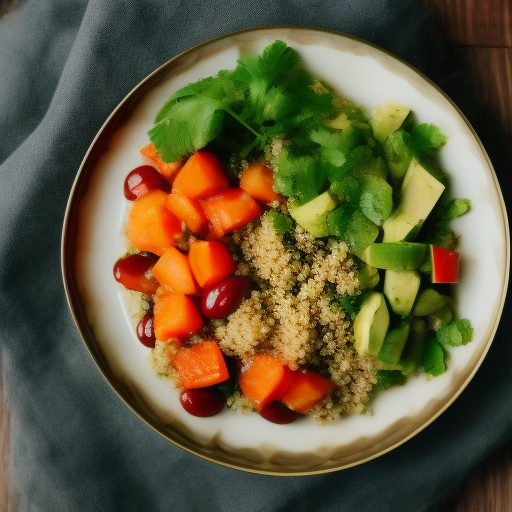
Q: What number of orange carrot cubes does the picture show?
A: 12